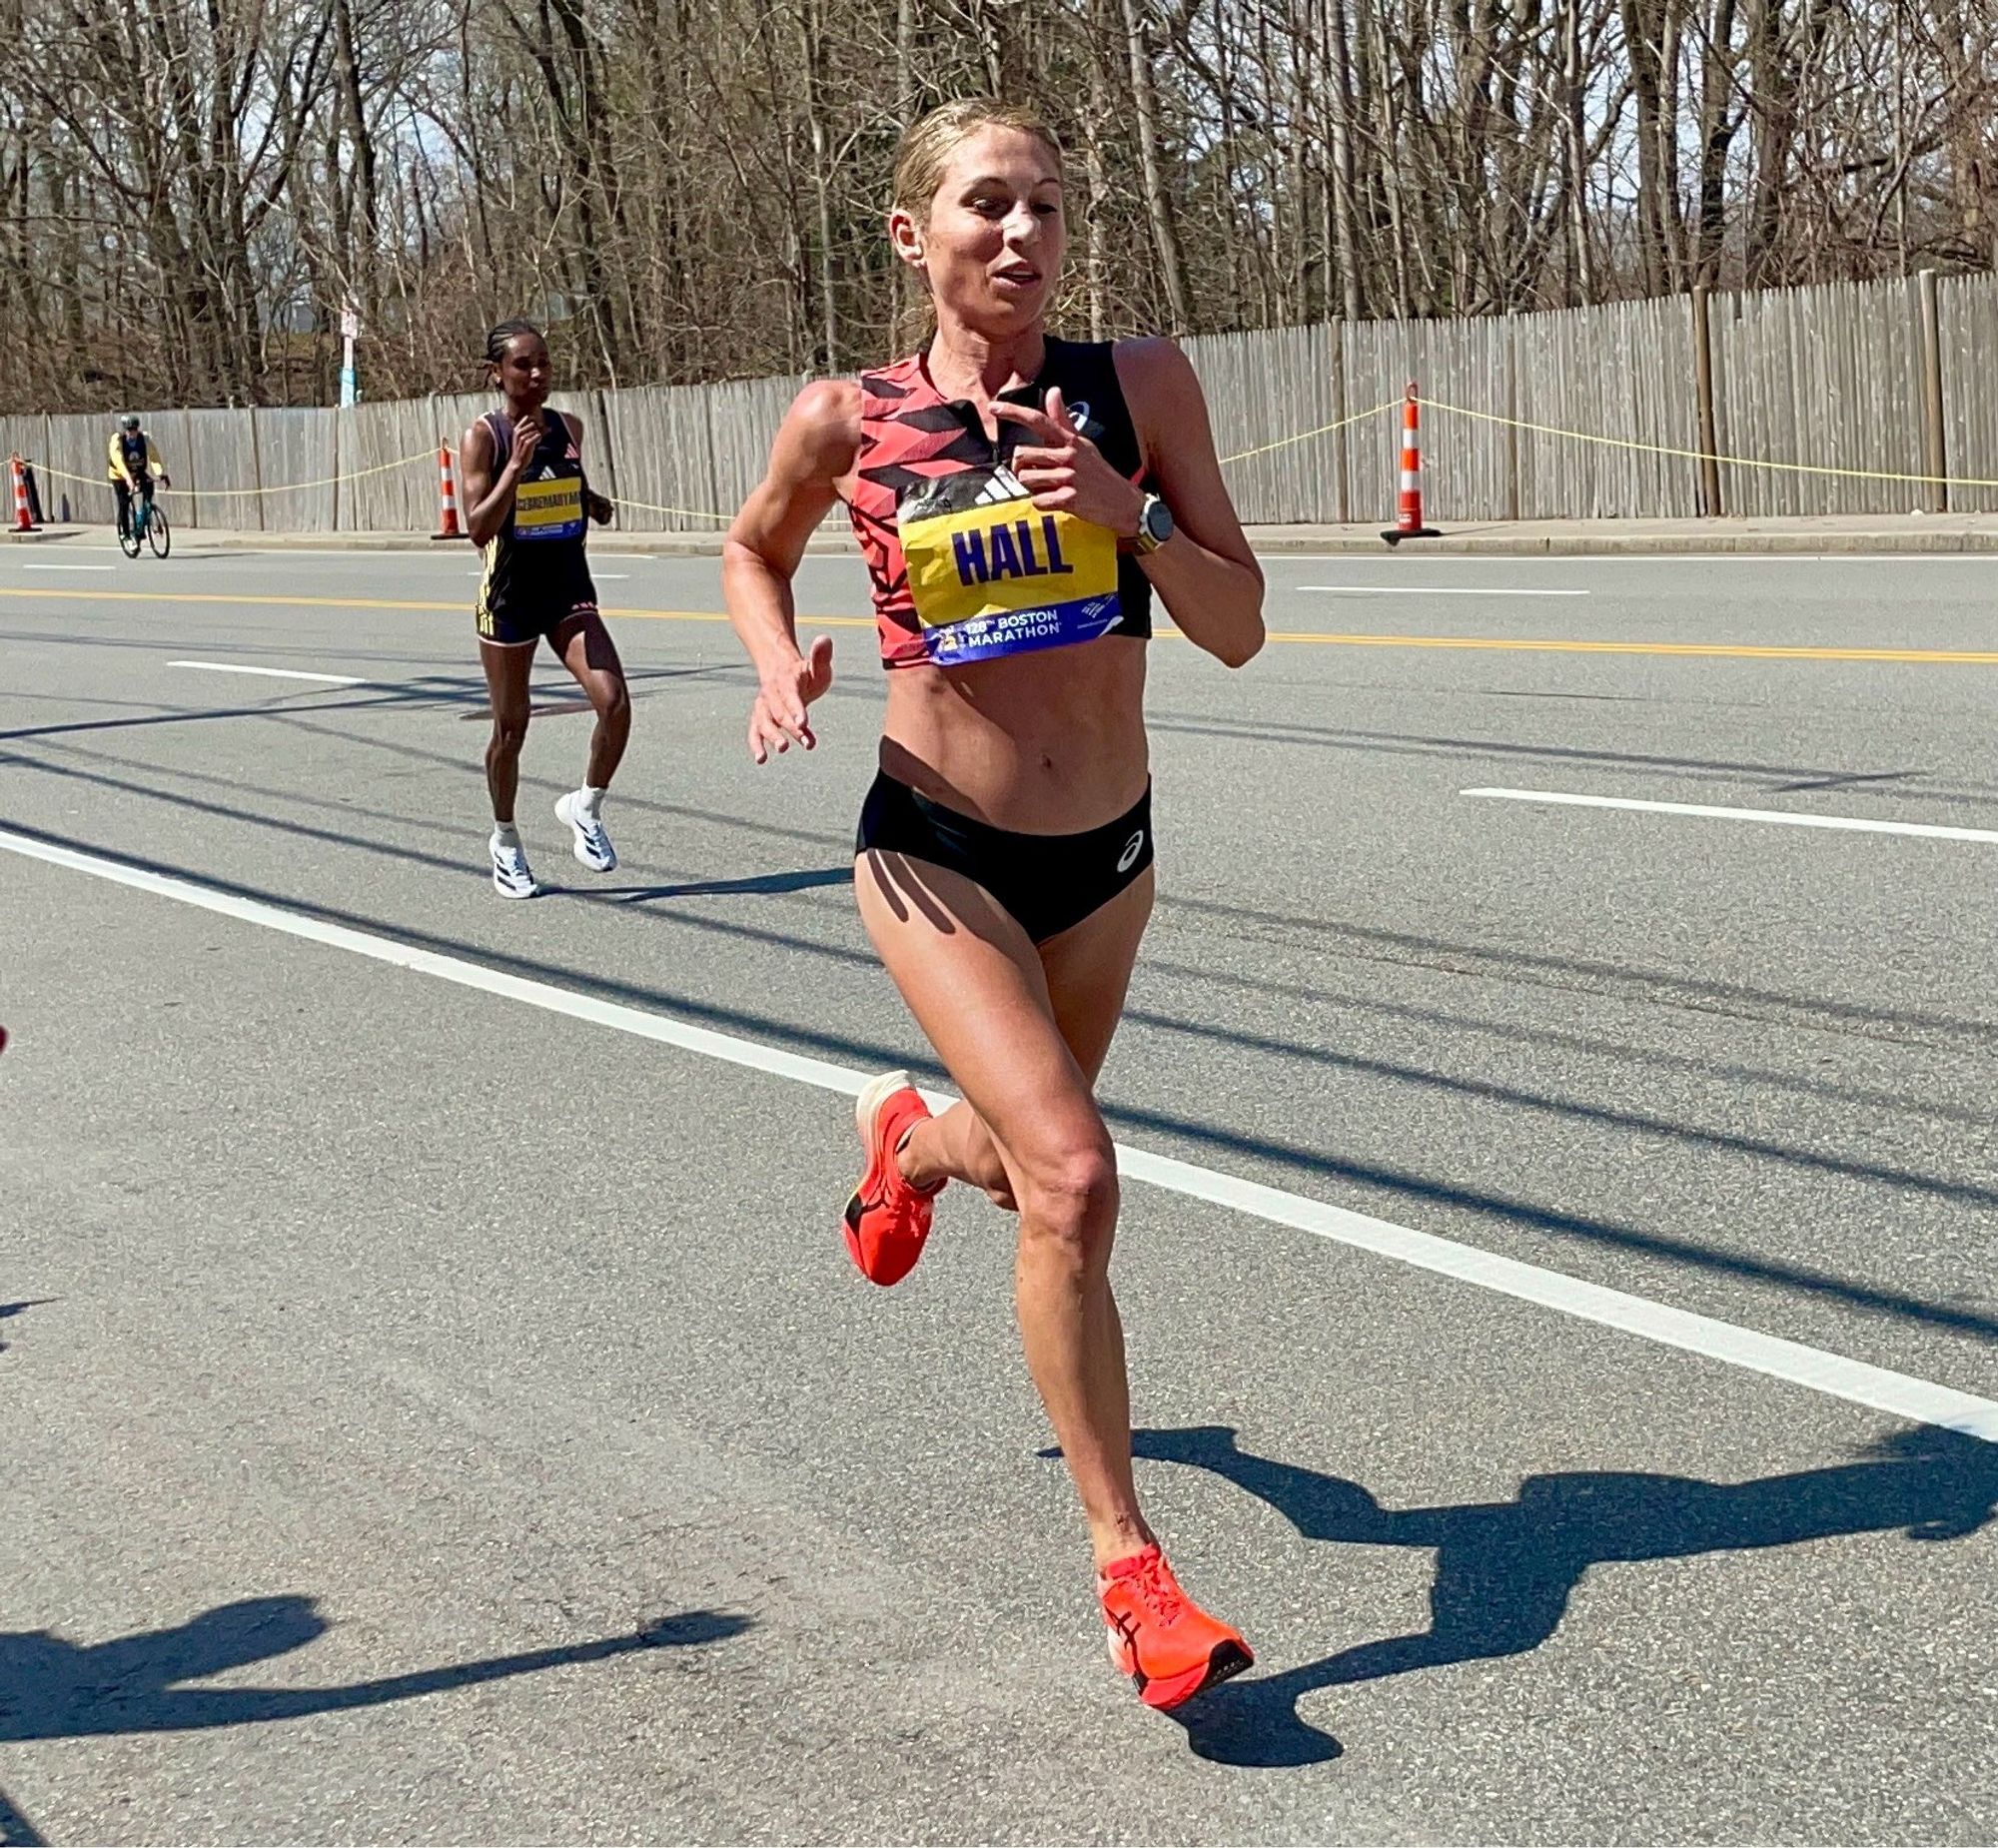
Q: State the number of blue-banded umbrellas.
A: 0